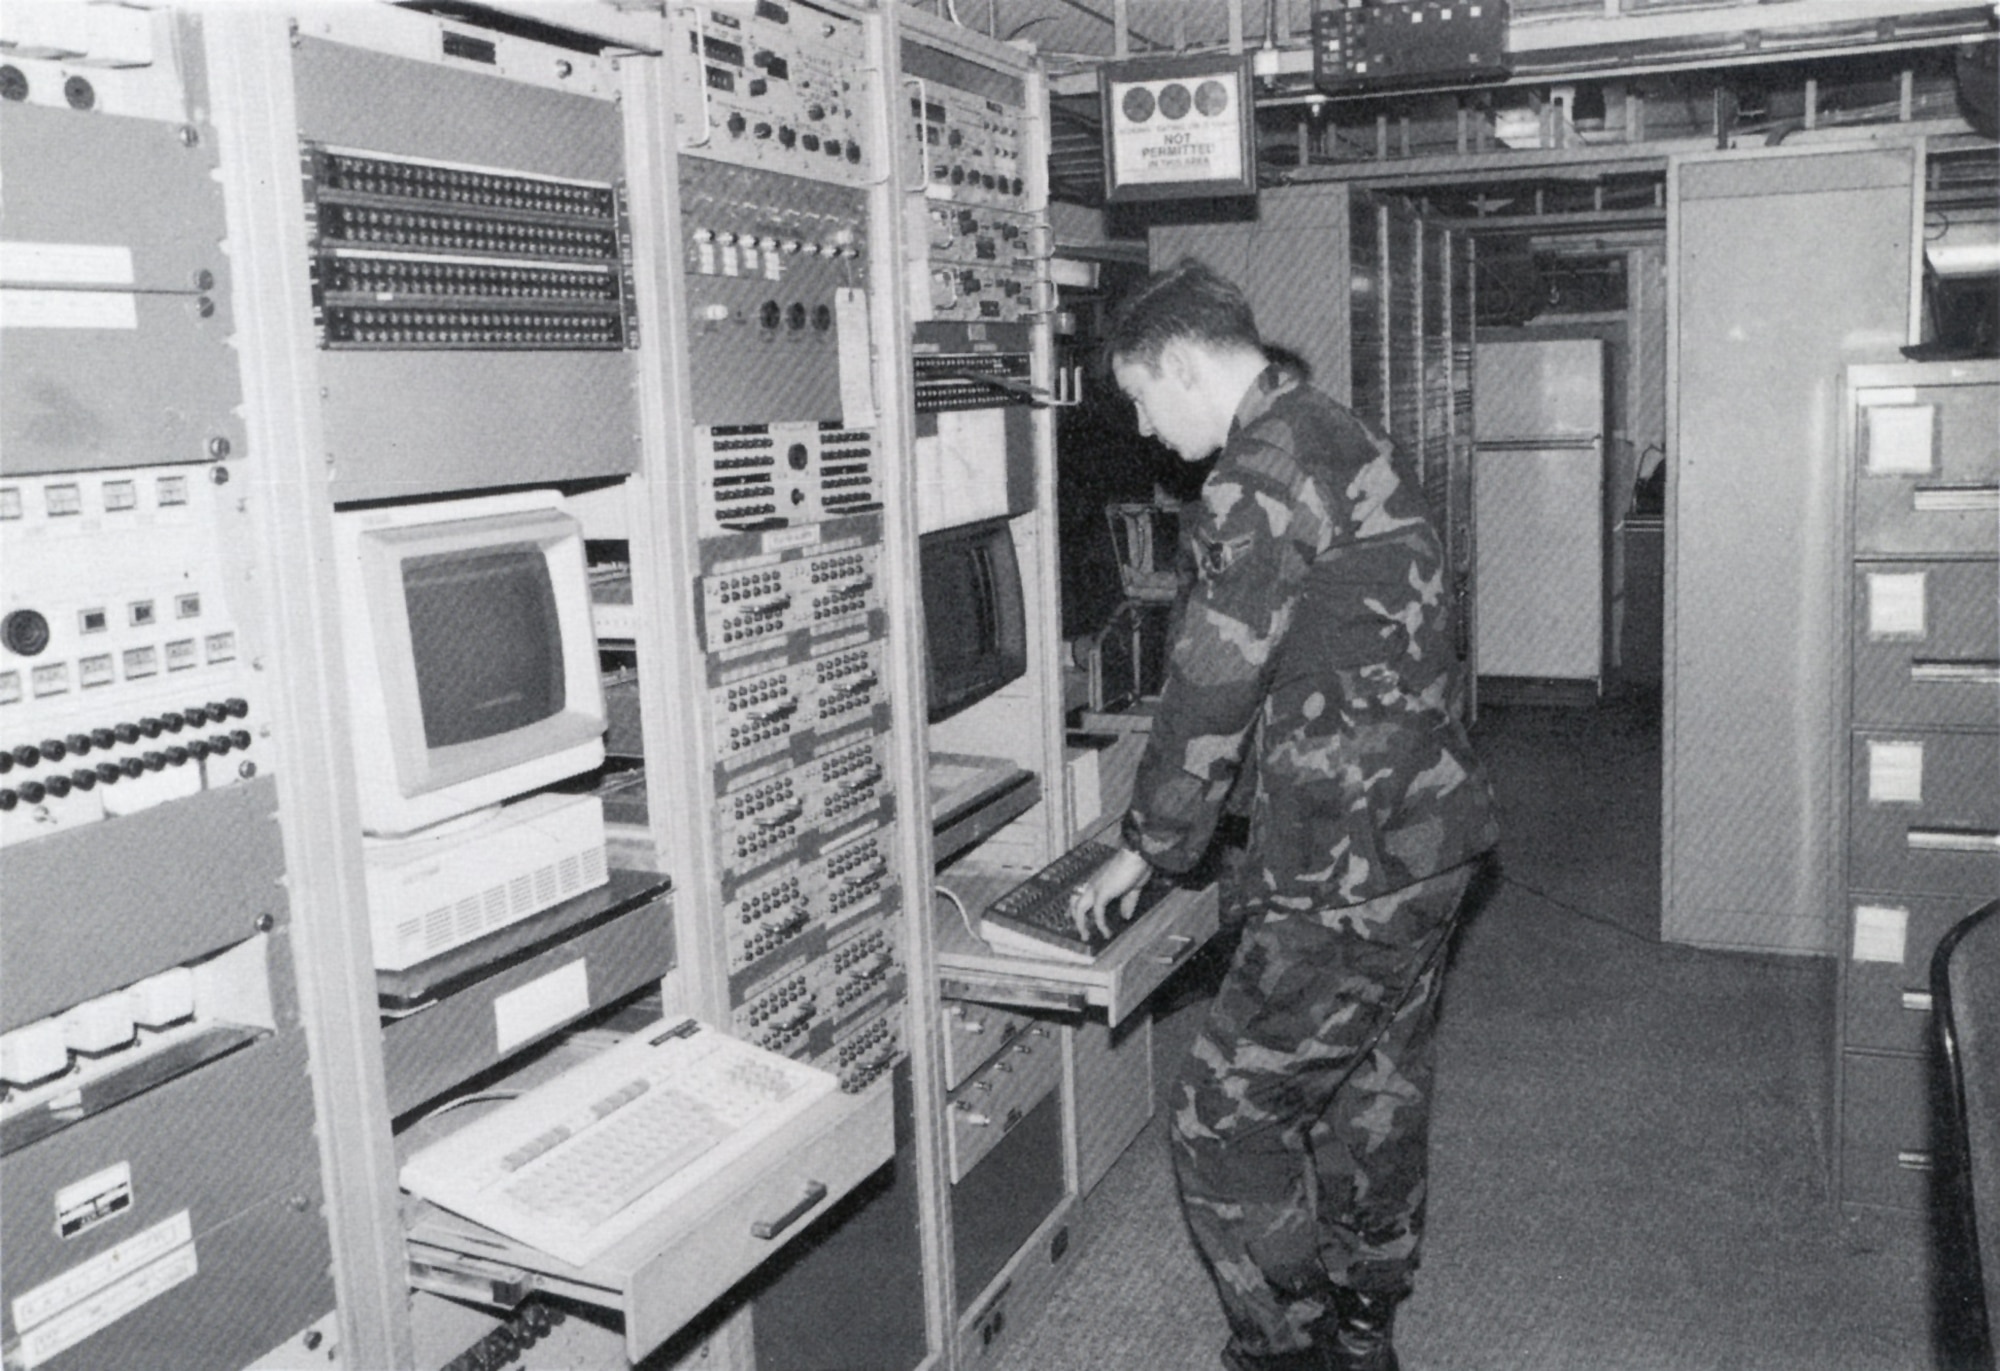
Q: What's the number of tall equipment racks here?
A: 4